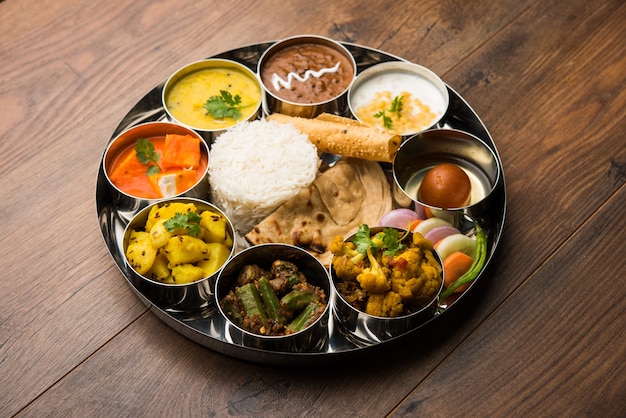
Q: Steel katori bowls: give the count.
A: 8